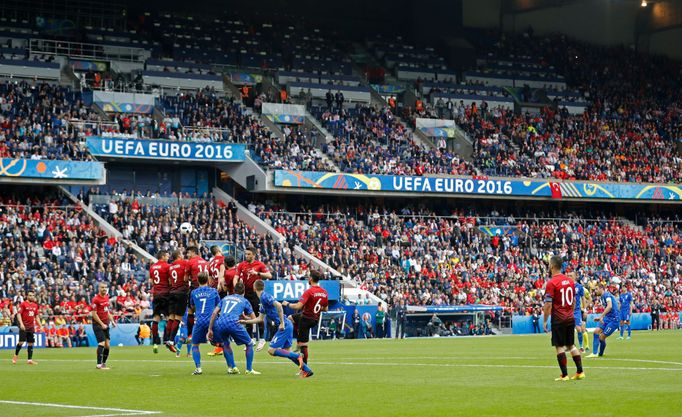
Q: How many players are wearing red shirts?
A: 10